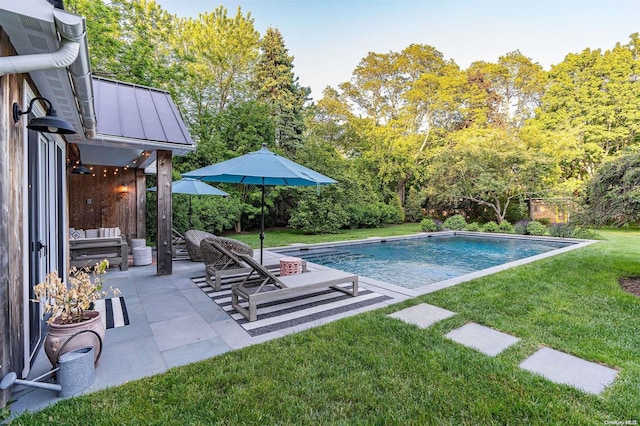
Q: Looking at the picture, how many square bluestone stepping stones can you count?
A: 3